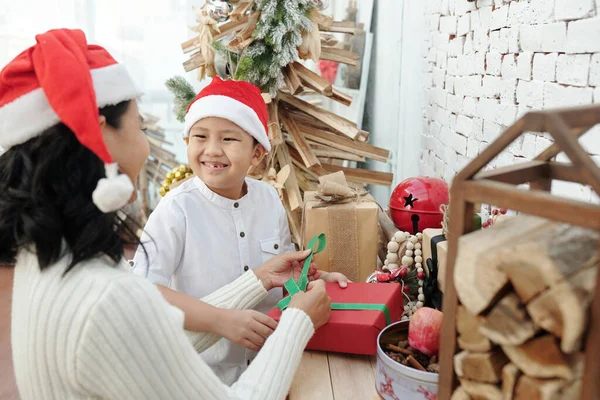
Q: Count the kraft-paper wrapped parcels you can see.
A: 2